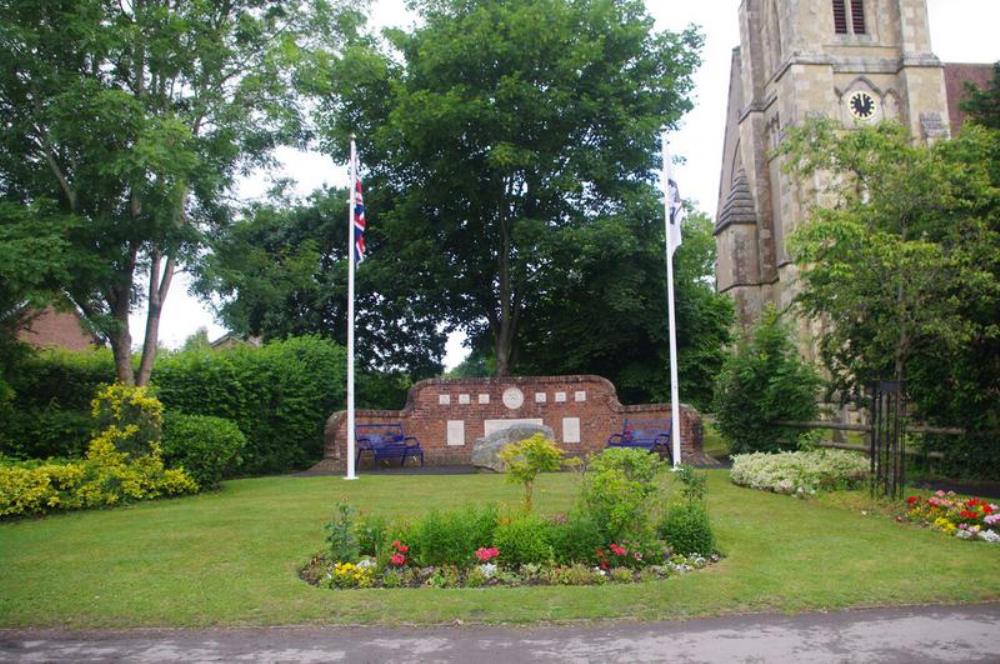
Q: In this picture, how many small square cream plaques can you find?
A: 6